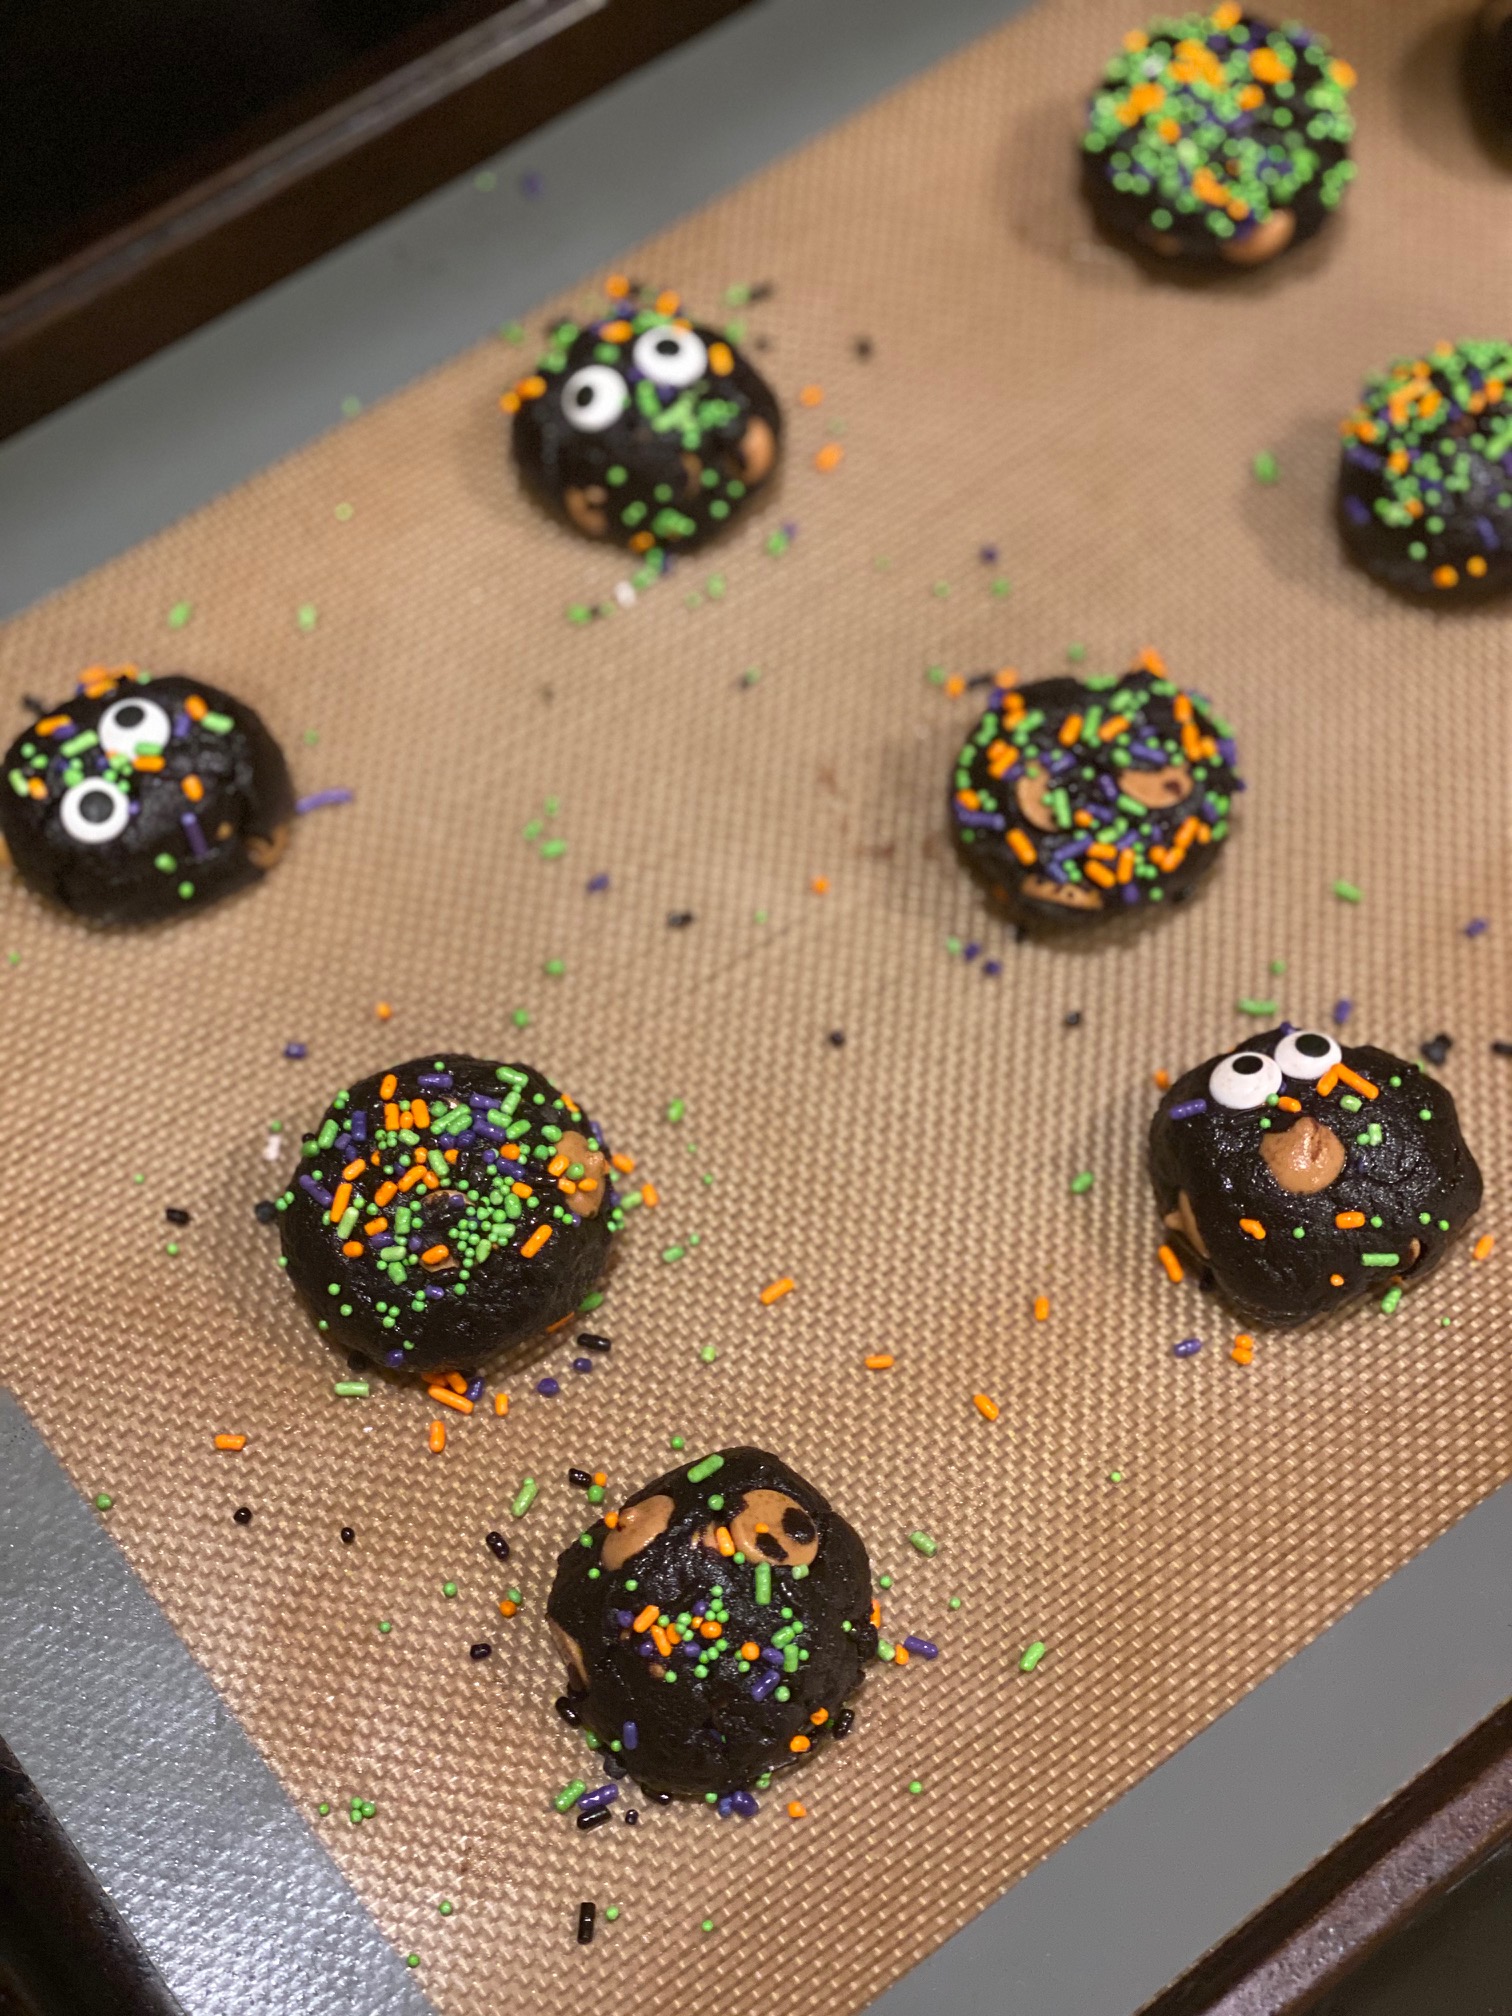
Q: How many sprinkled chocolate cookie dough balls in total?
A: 8